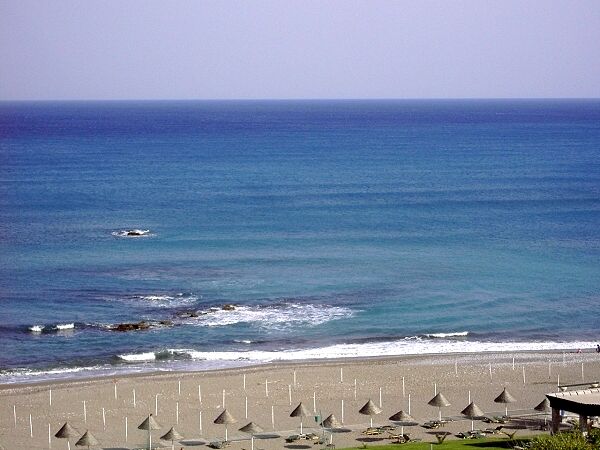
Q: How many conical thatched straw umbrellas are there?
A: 14